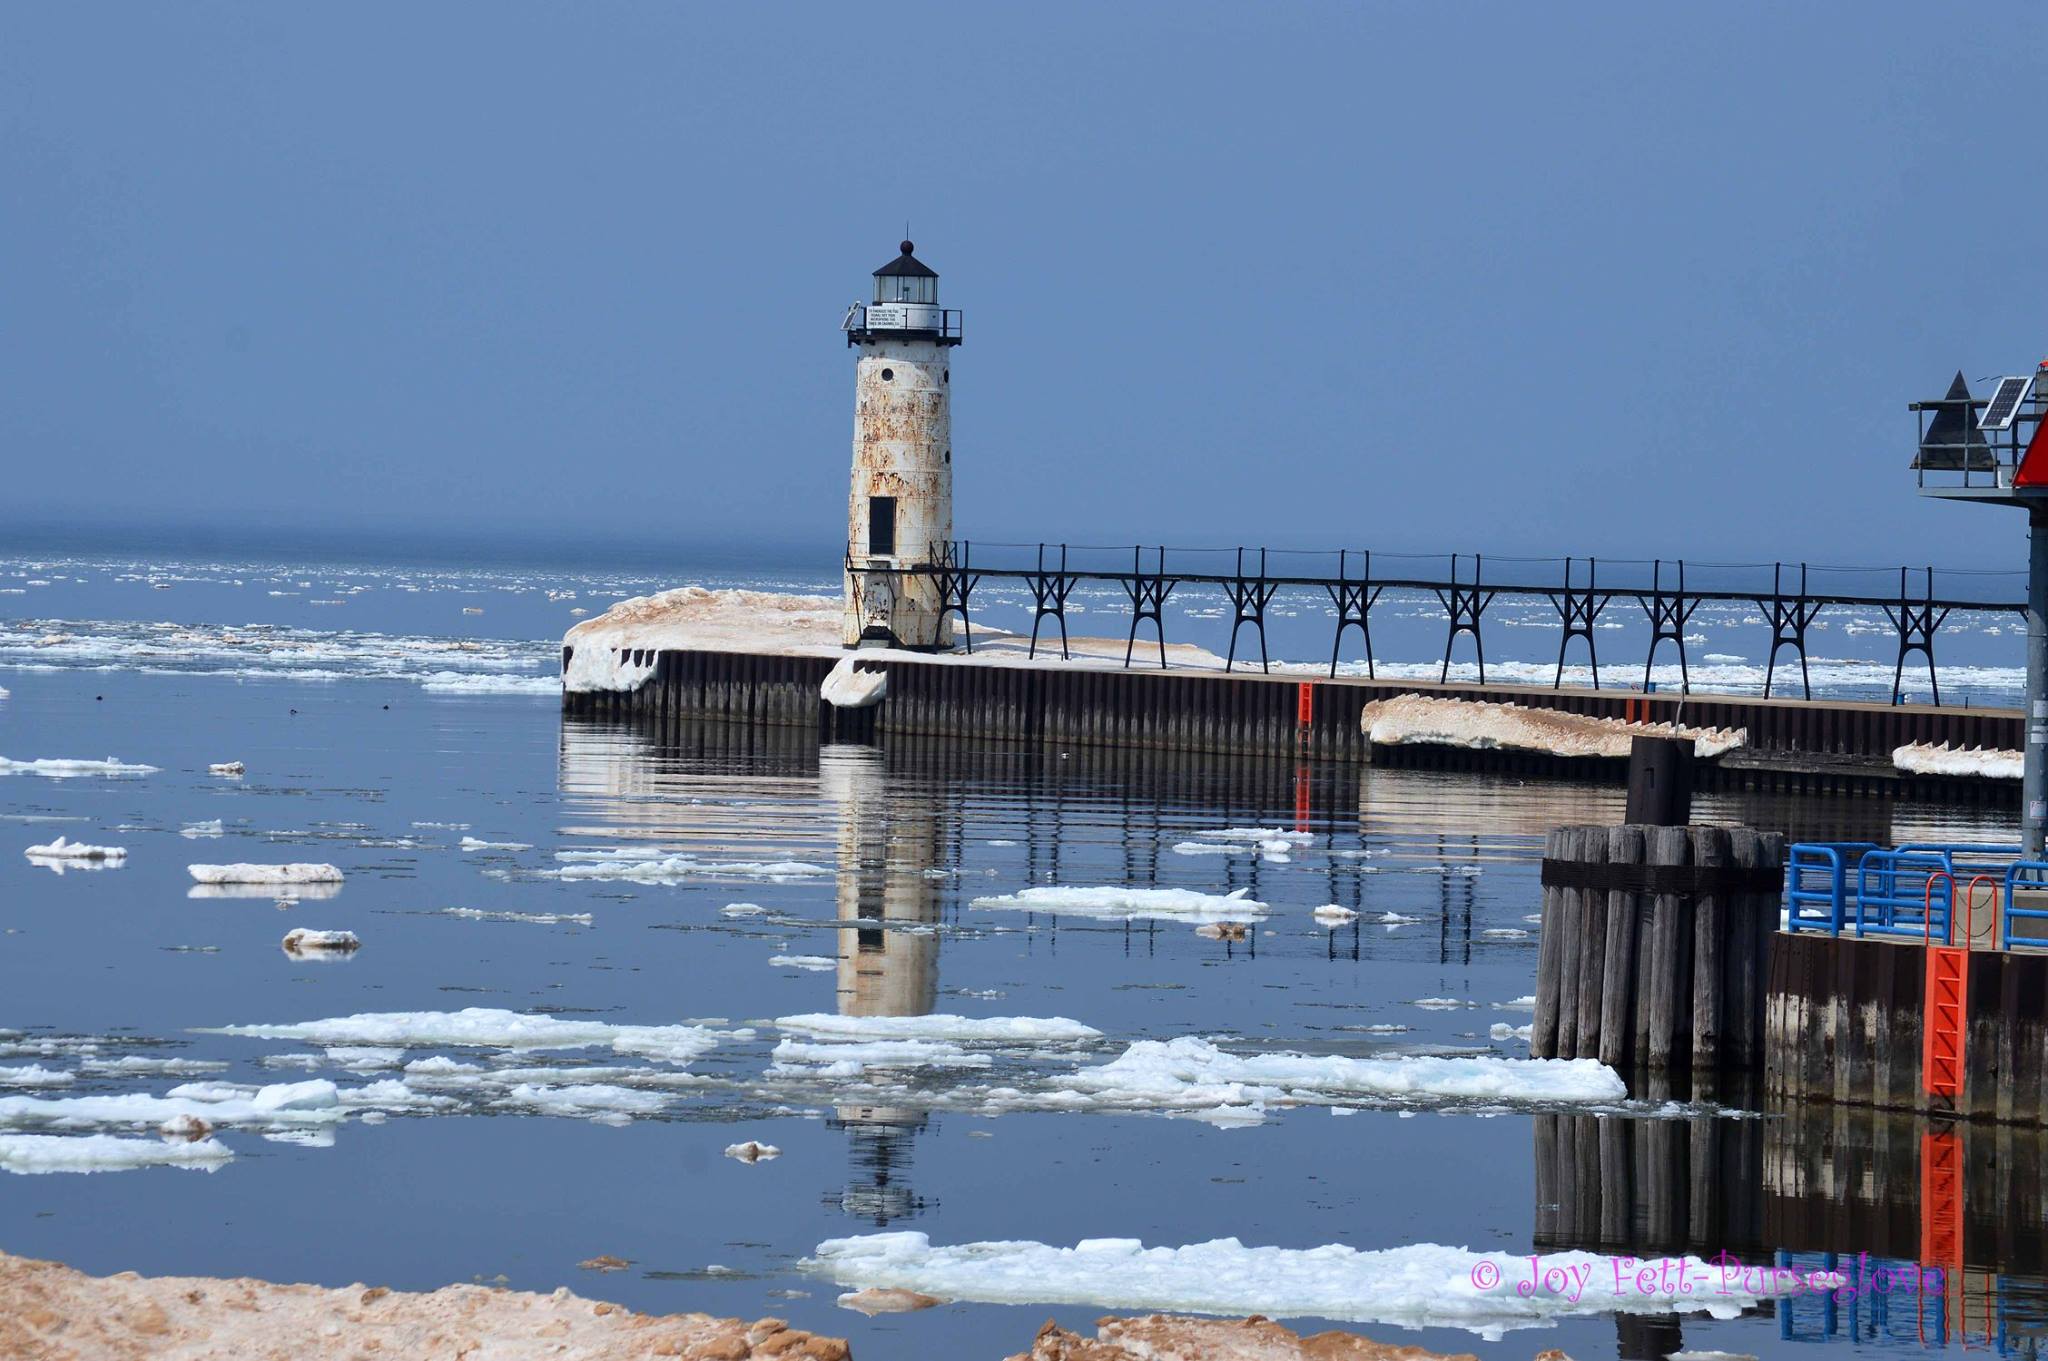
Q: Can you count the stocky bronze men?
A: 0